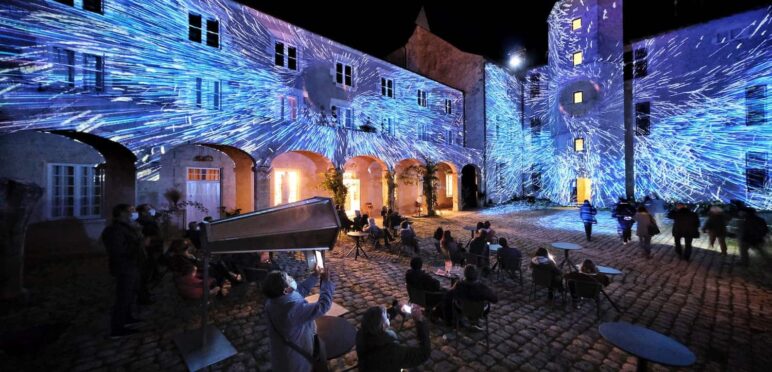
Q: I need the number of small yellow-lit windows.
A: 4